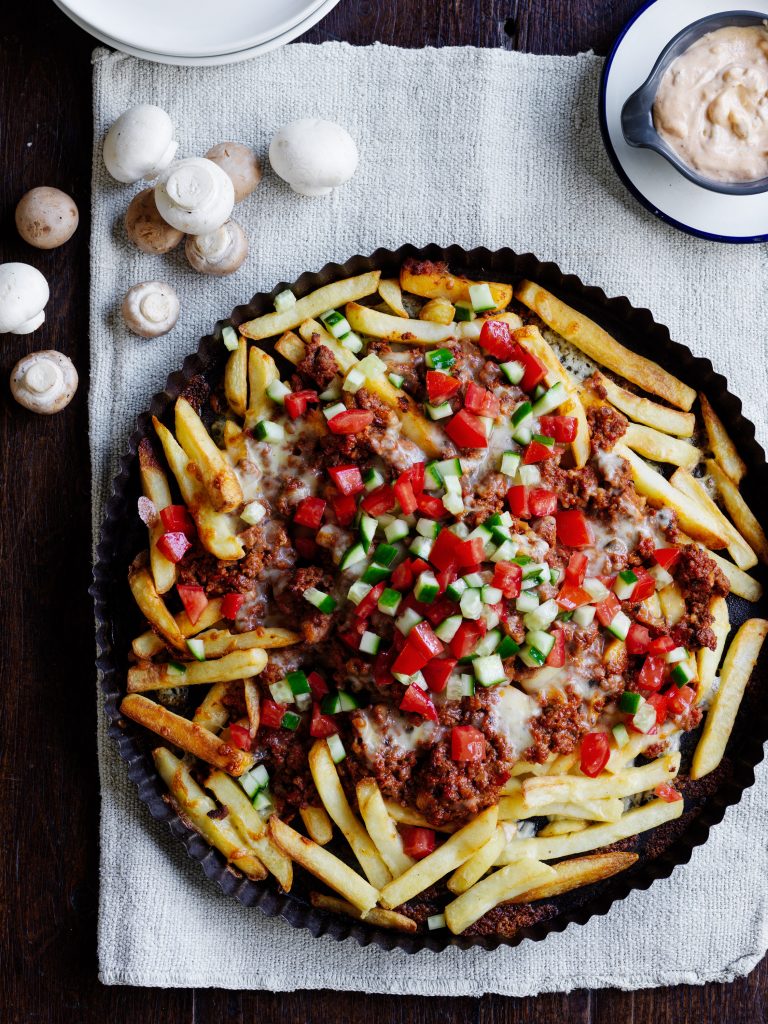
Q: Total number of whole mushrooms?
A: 10